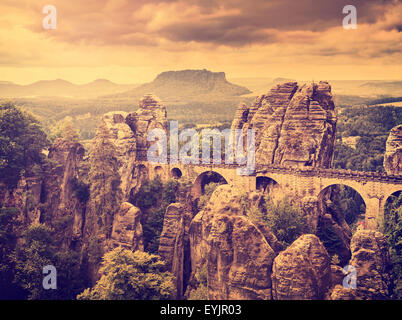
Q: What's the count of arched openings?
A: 7